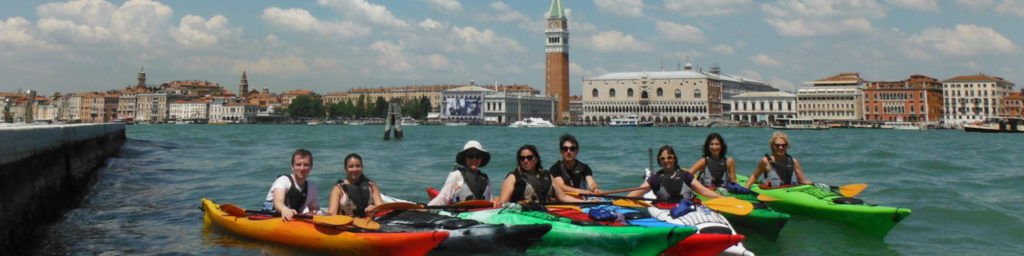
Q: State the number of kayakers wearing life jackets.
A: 8